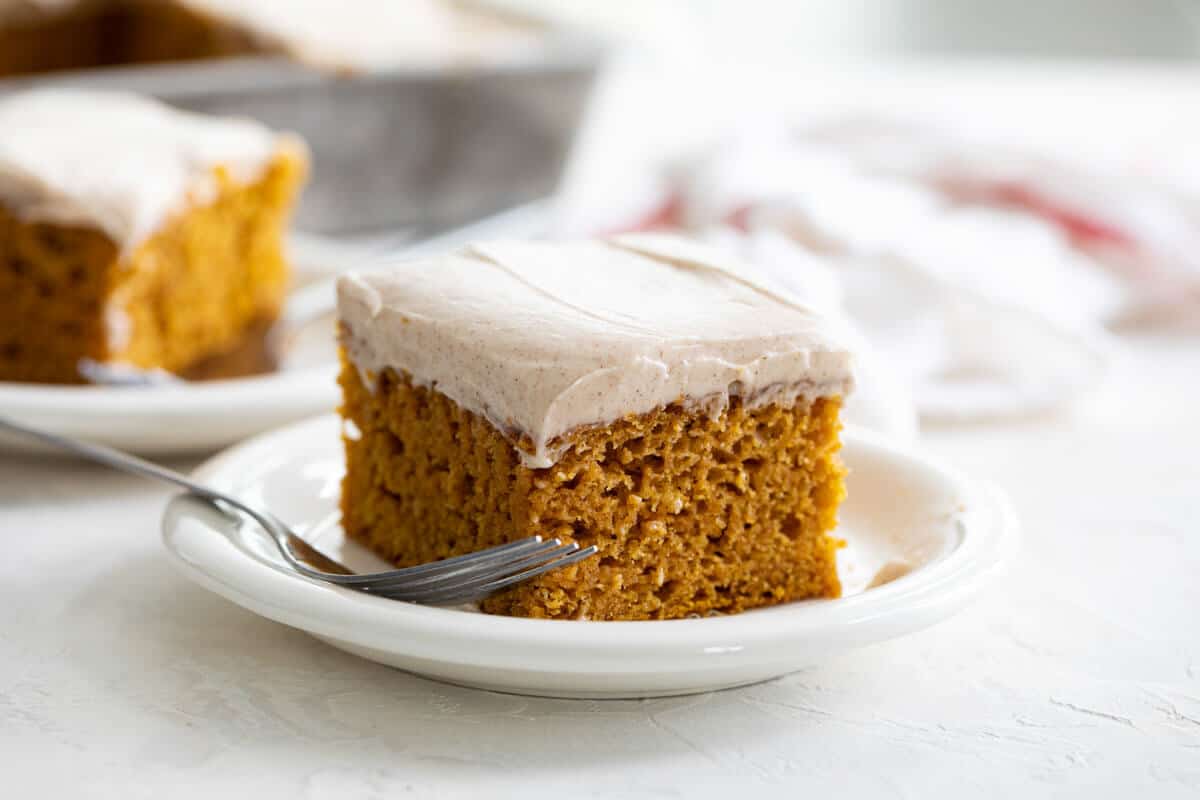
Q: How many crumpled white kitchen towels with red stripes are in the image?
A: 1